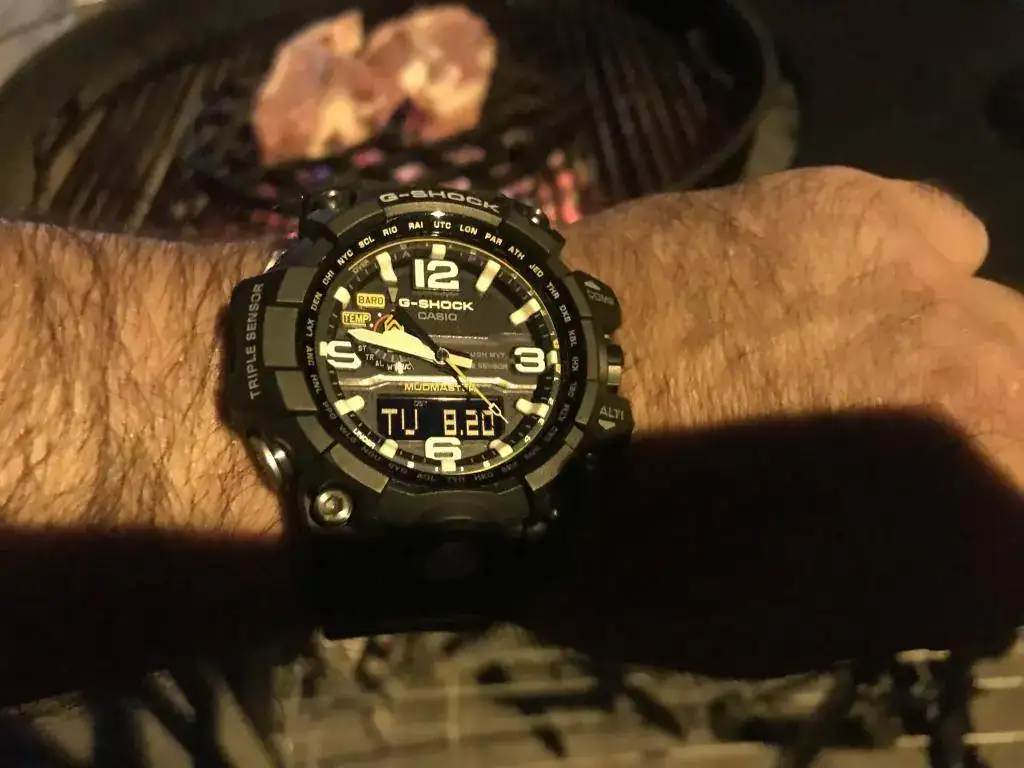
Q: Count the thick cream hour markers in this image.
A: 8